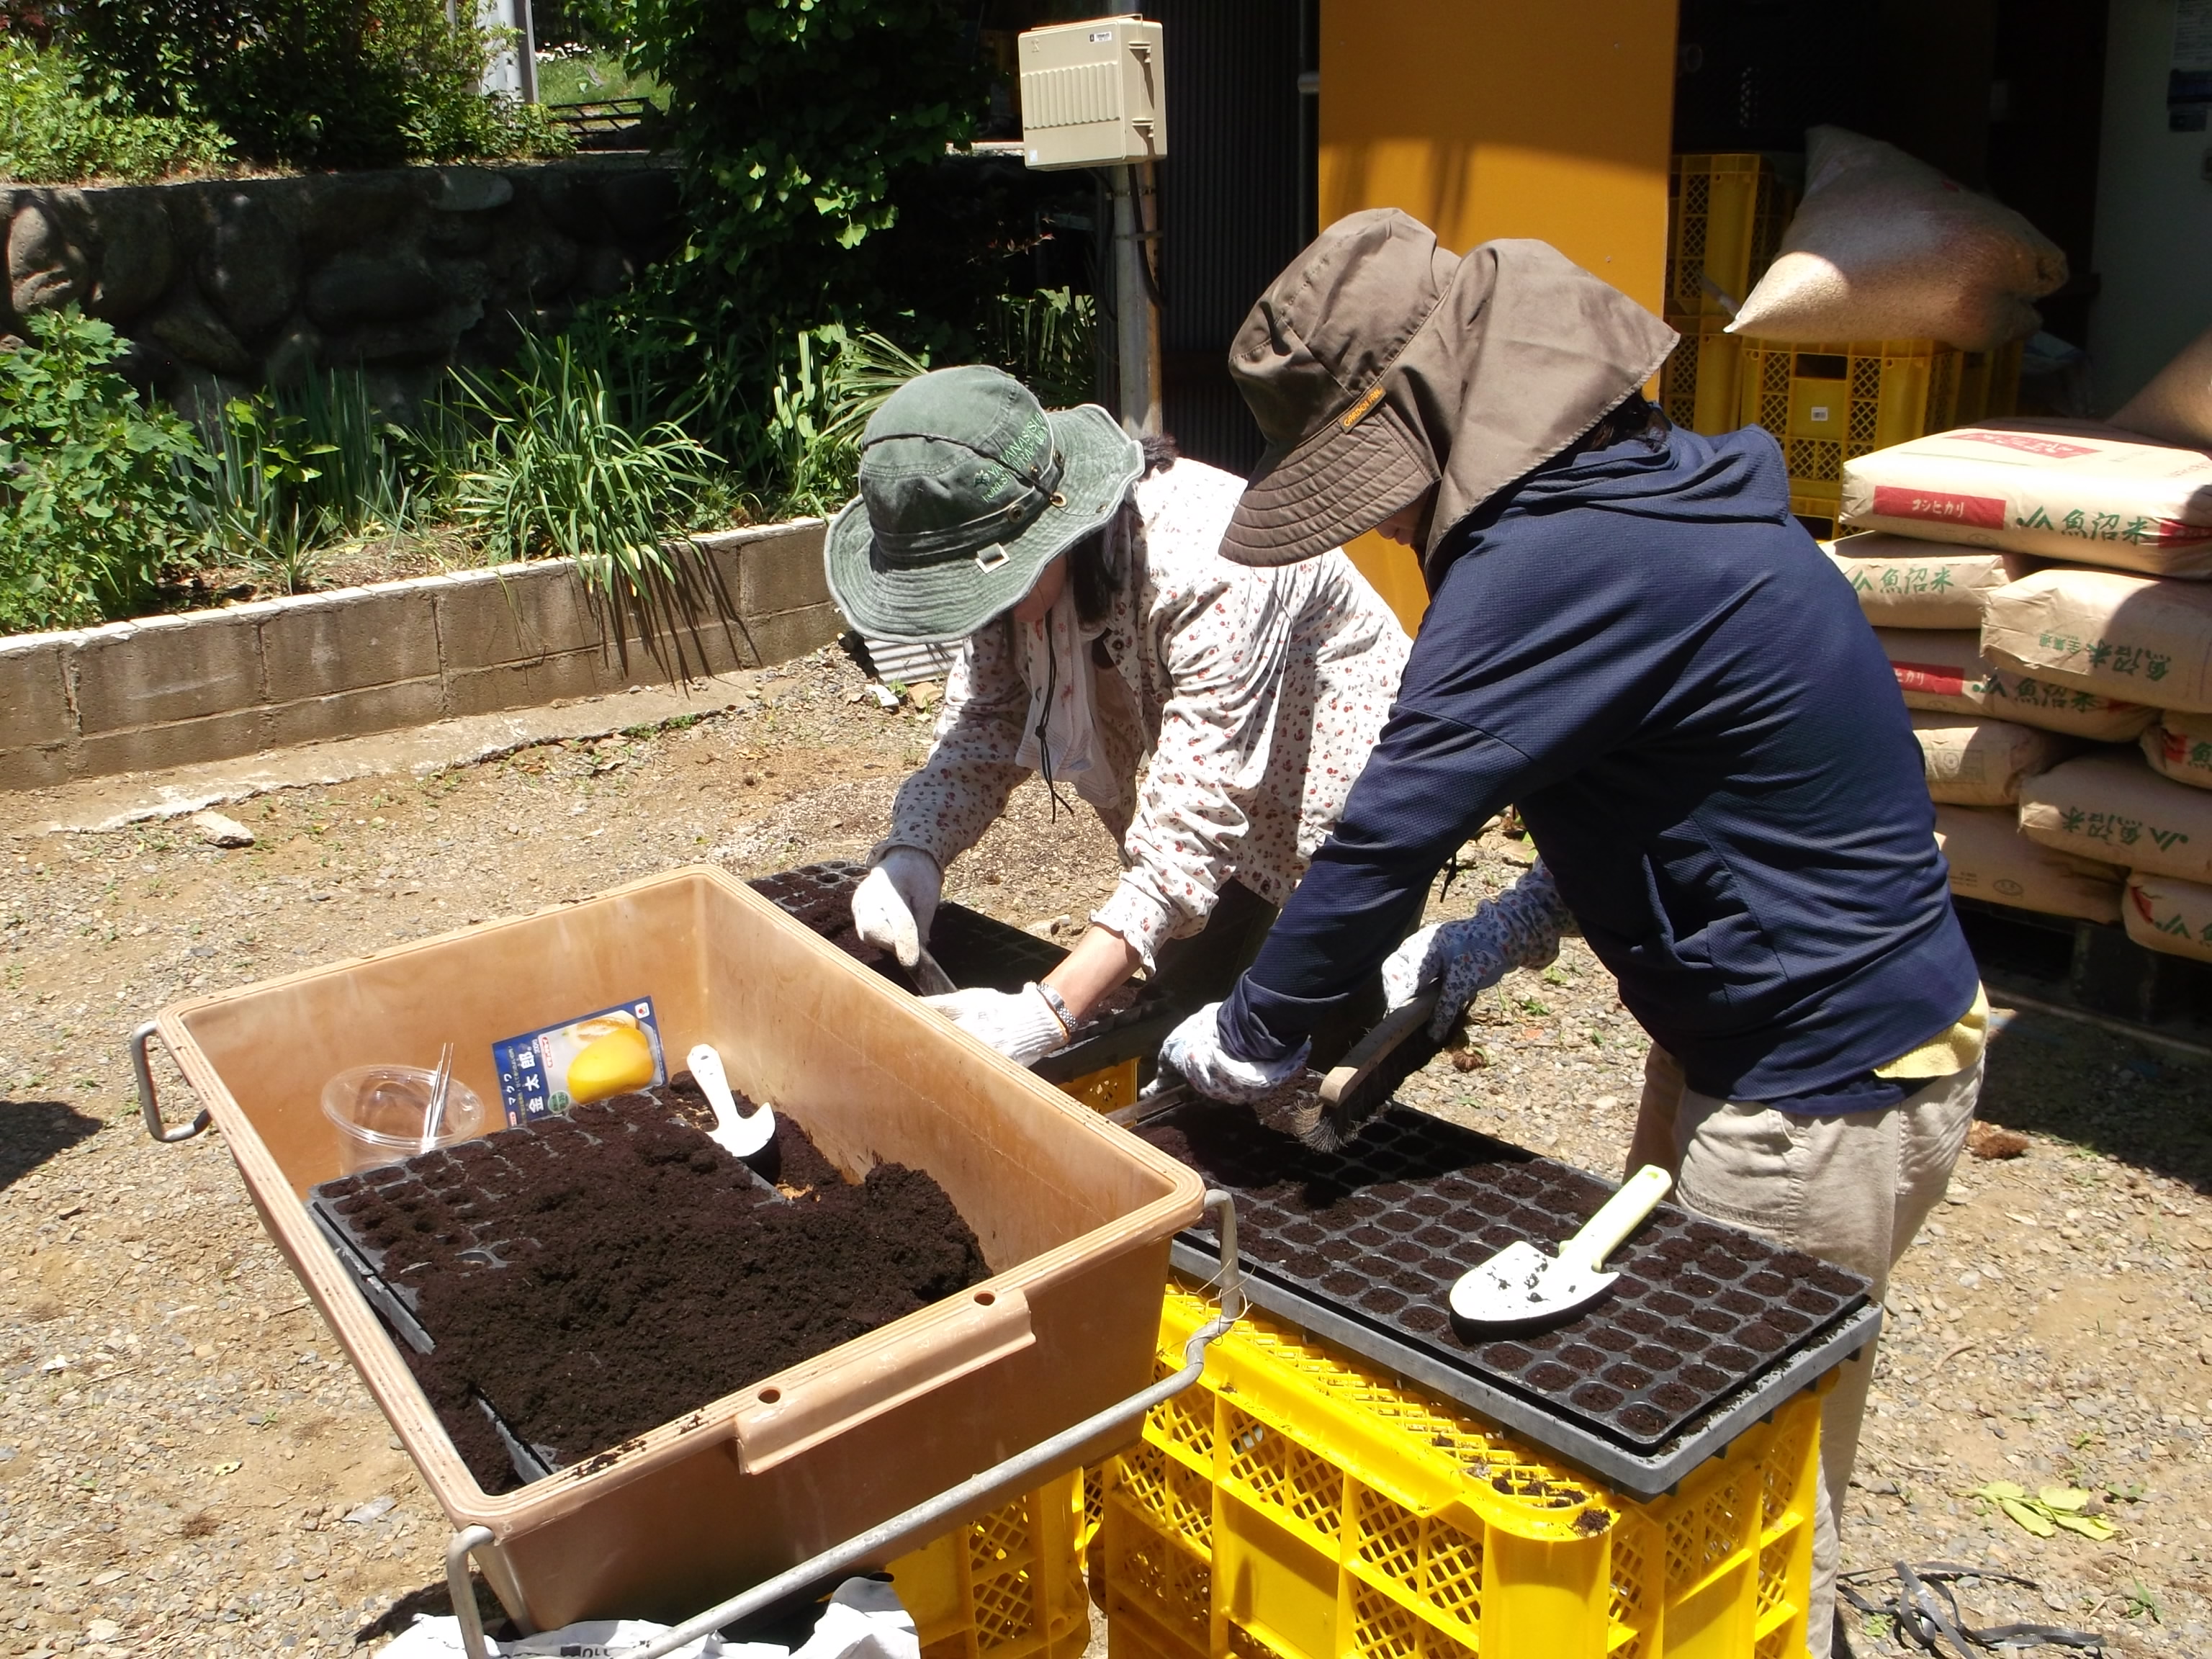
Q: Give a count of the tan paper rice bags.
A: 9